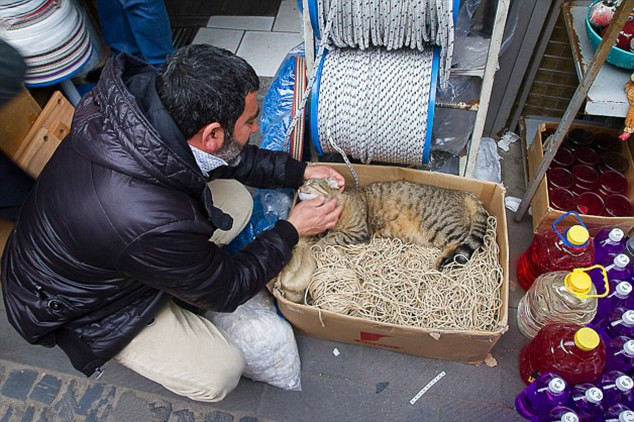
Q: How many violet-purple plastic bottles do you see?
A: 10